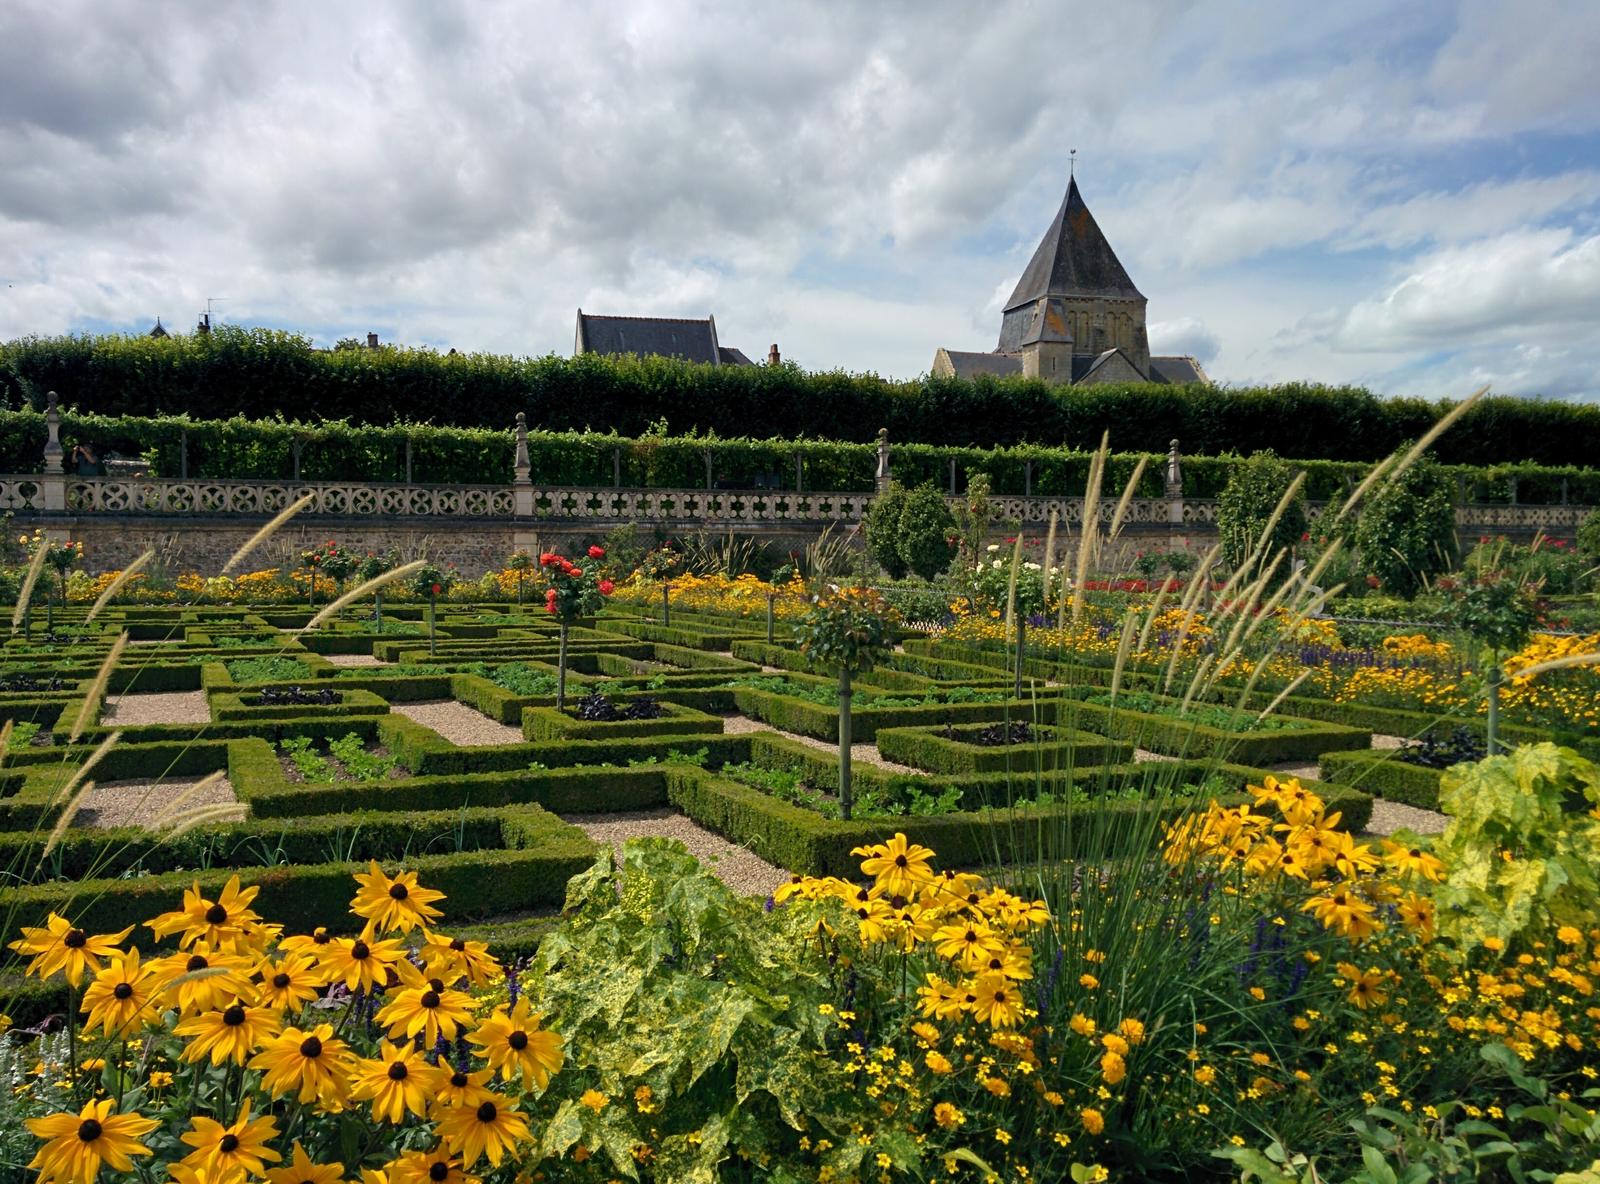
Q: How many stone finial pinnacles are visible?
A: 4